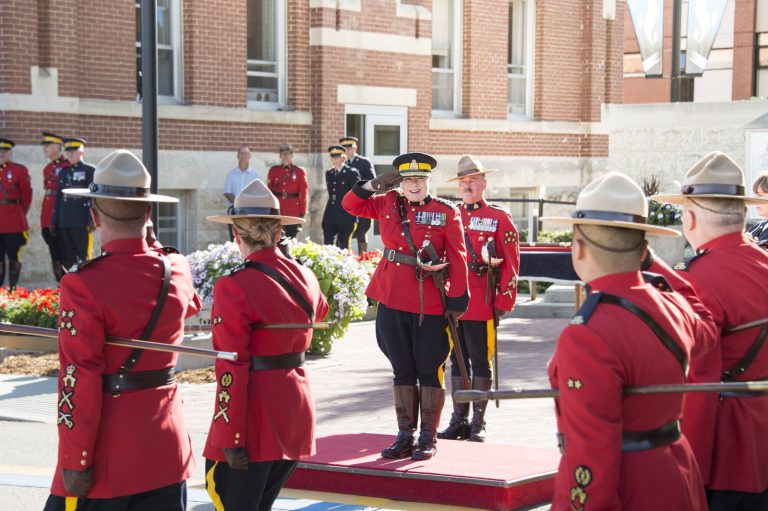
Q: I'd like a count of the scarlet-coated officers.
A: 9